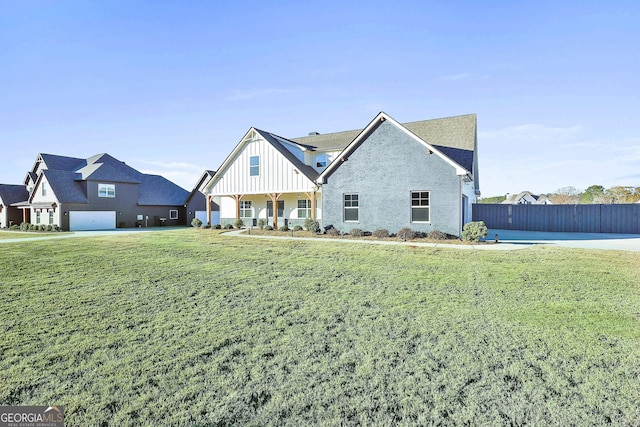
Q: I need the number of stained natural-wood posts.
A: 4